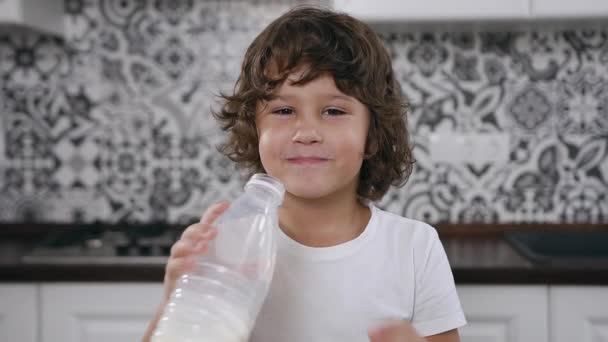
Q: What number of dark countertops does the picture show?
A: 1